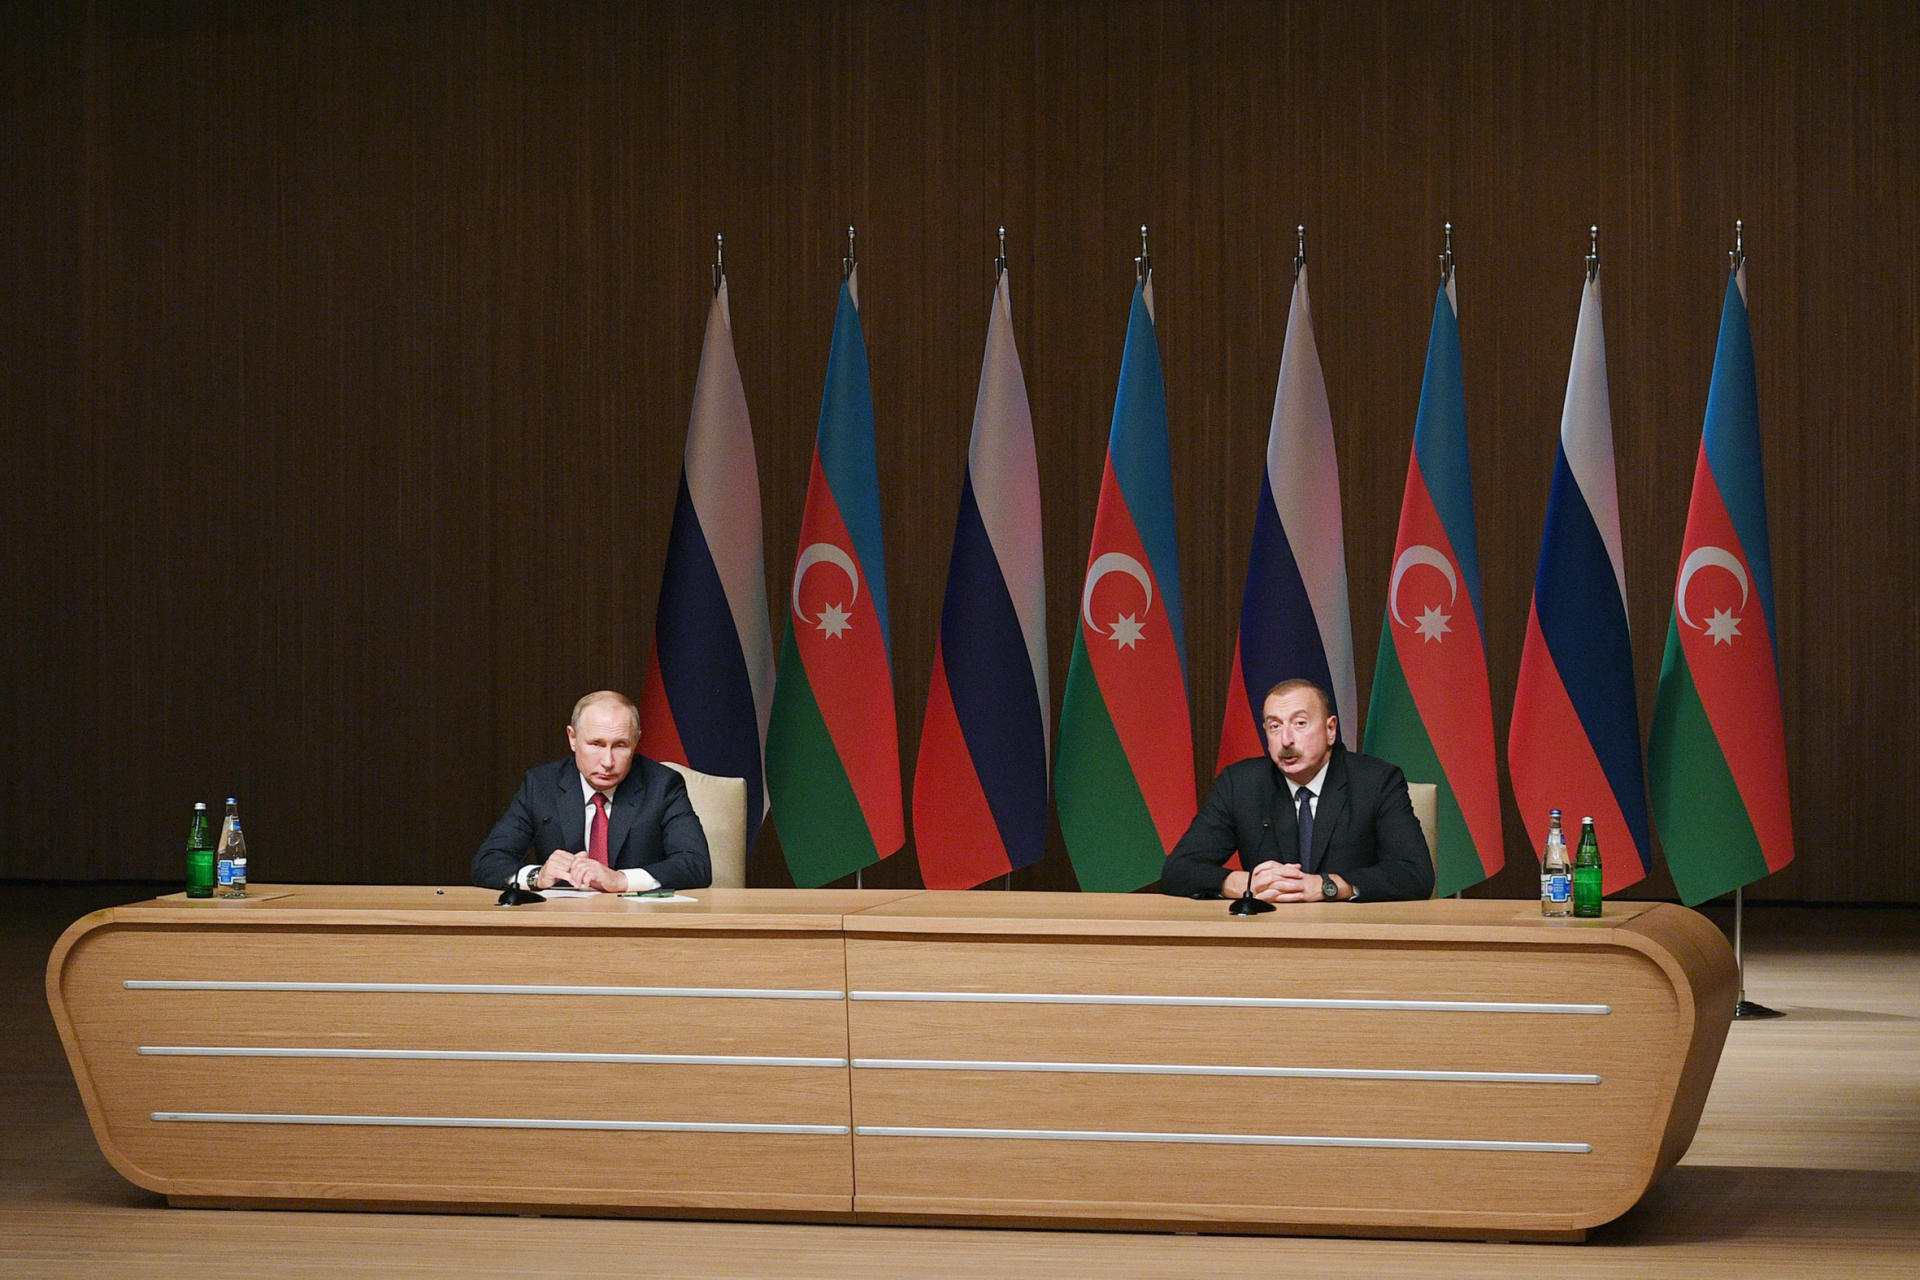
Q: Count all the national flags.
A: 8